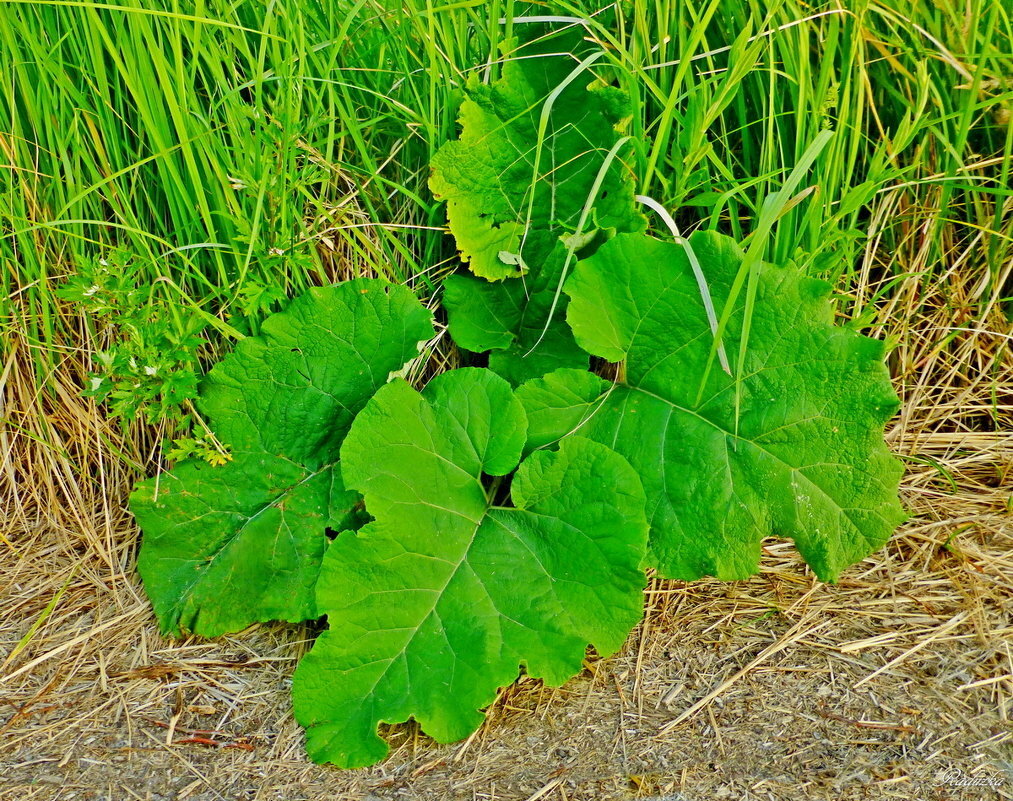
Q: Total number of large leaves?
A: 5